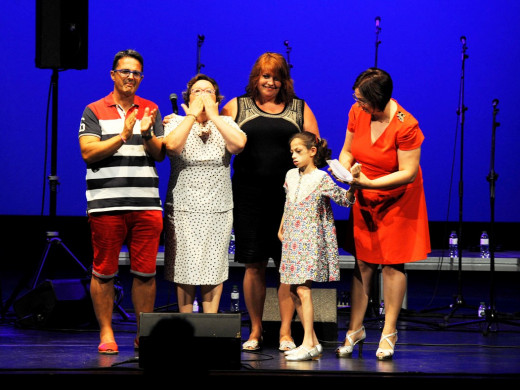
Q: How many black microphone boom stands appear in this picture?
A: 5